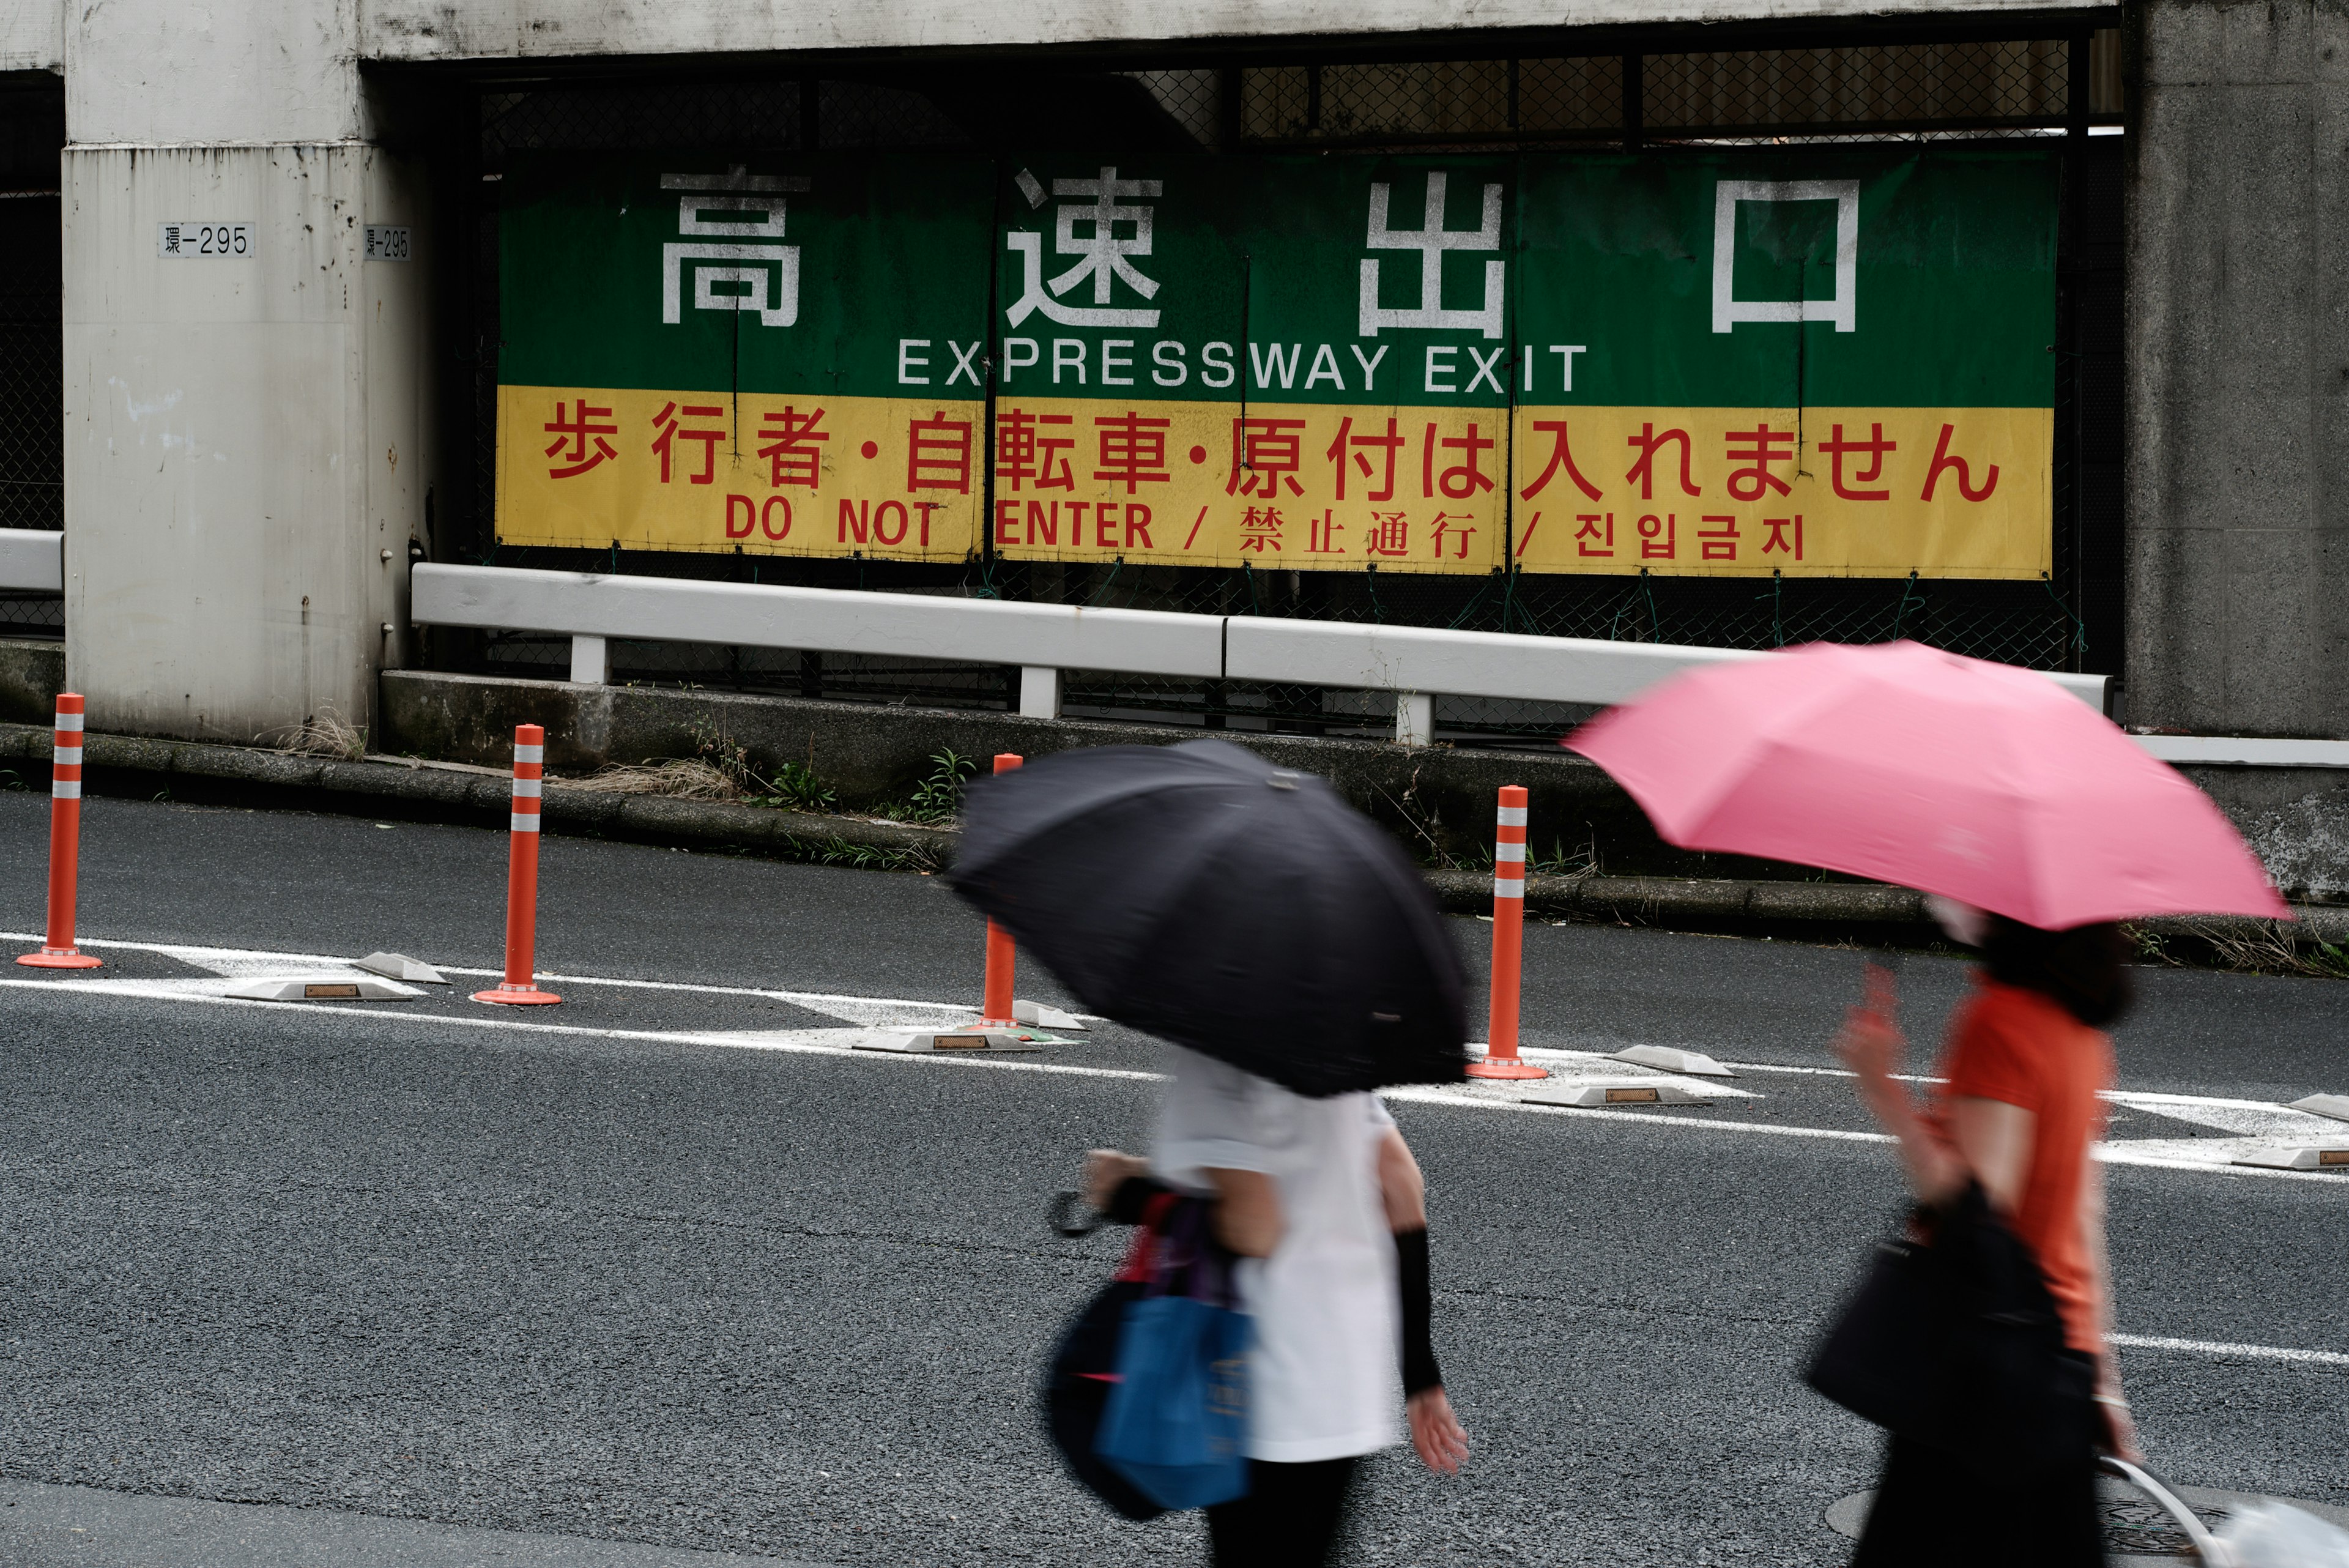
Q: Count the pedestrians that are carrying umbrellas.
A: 2